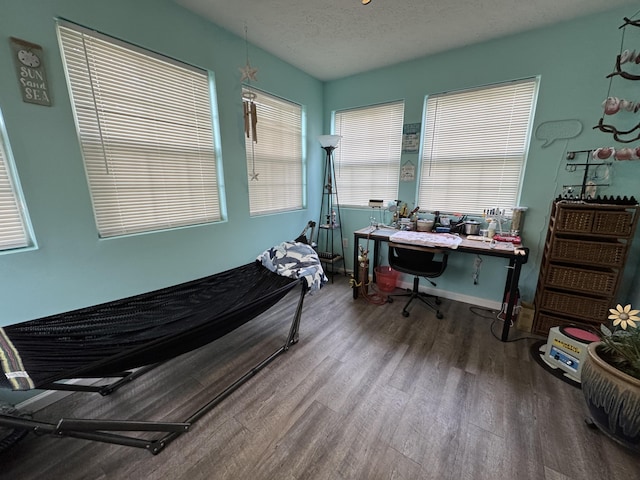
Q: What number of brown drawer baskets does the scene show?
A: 6